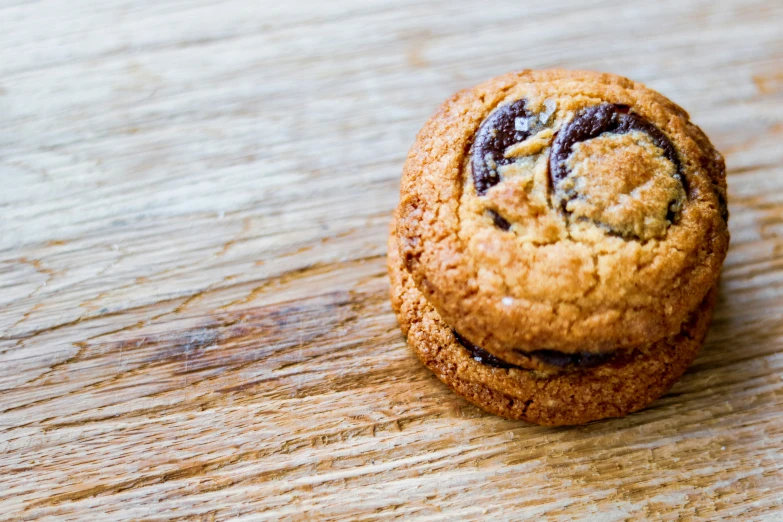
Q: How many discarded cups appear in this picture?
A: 0